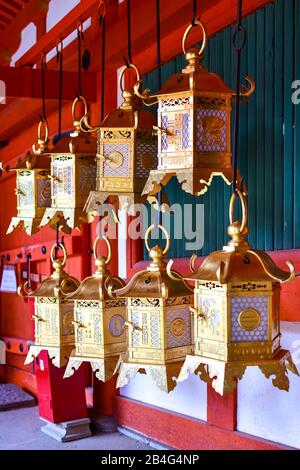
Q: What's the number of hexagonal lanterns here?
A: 8